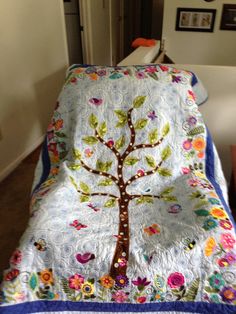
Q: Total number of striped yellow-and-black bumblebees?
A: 2